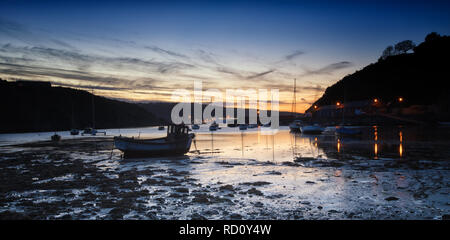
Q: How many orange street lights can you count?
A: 4